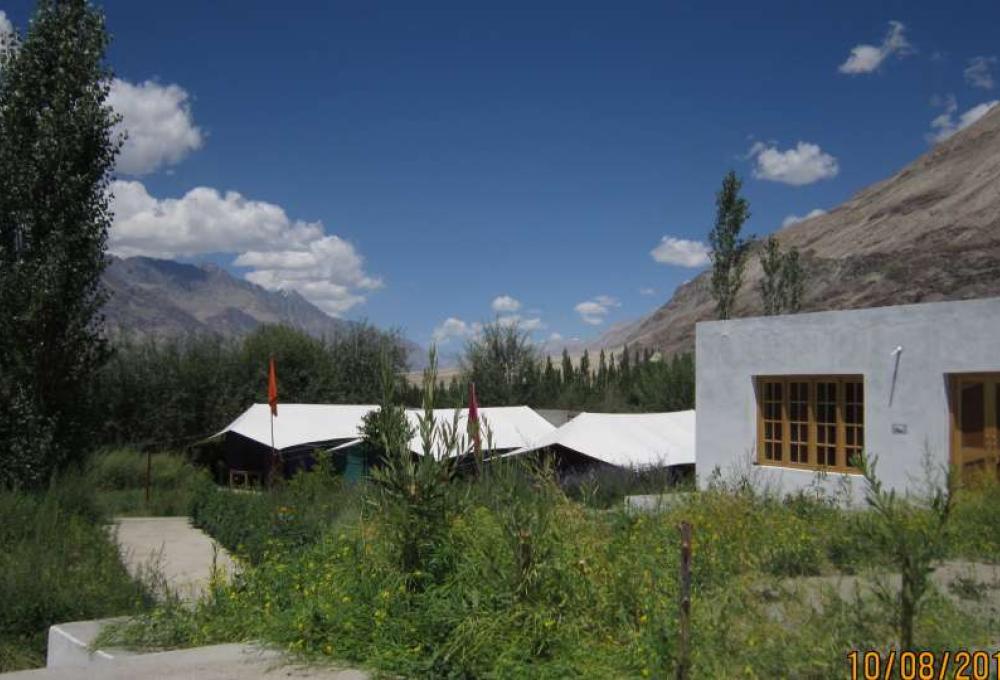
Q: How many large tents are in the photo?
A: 3